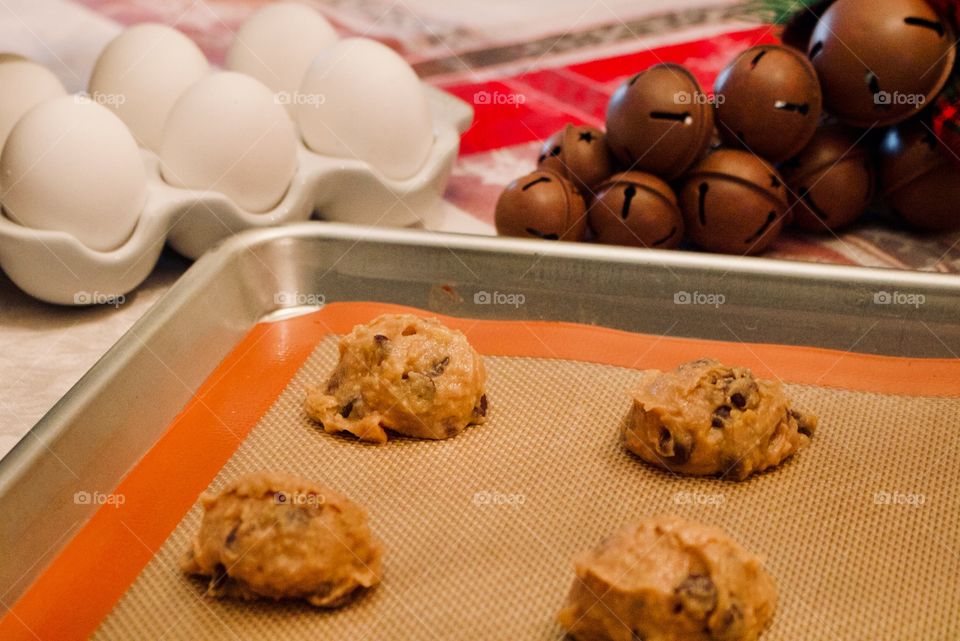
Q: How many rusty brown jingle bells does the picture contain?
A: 9